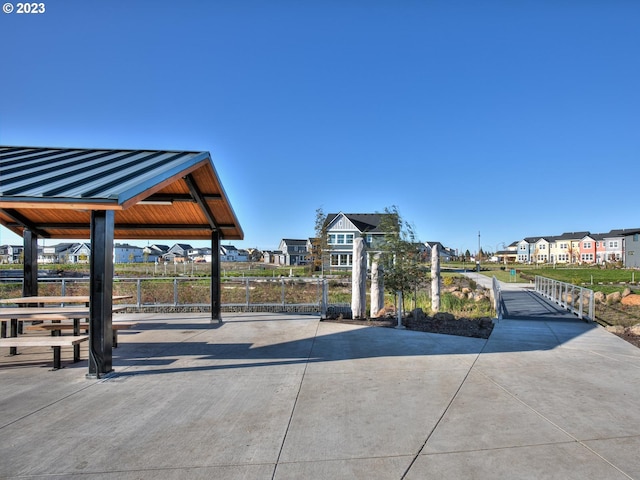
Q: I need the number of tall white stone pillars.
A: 3